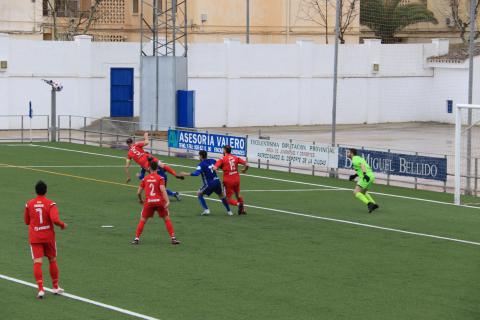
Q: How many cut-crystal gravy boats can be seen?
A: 0